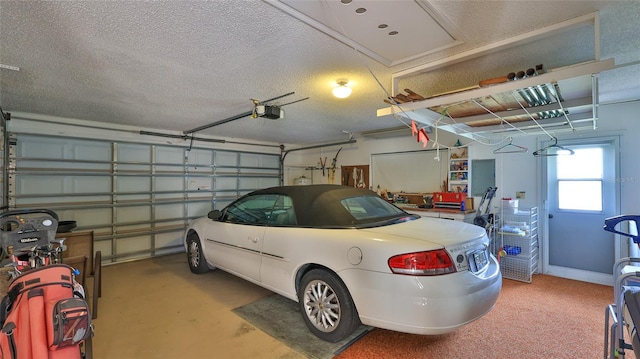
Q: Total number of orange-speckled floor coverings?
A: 1